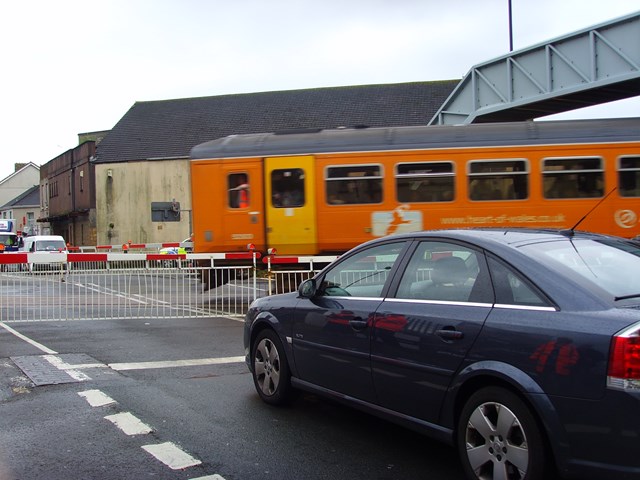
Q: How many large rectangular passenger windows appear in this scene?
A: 5